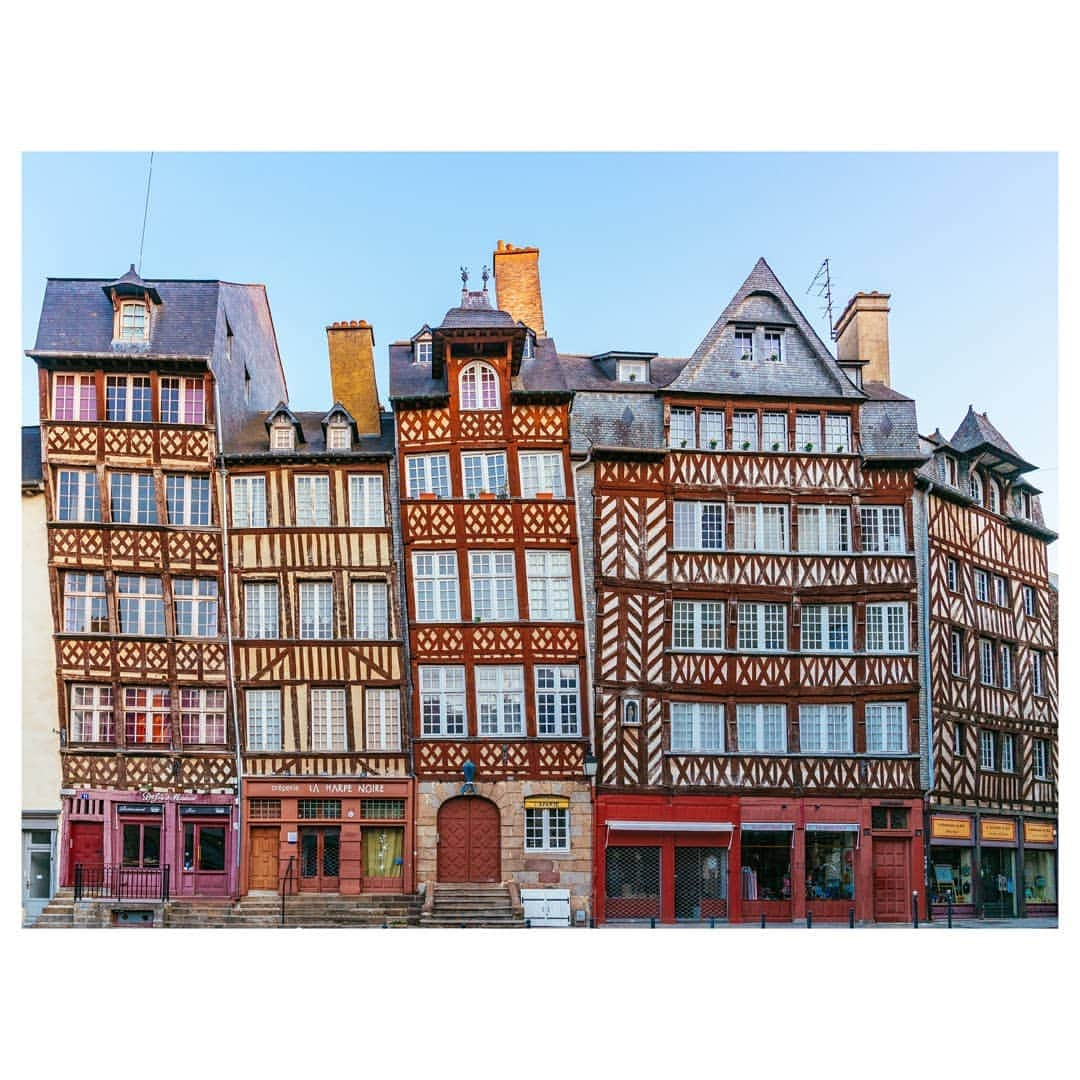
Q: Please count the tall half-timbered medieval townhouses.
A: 5